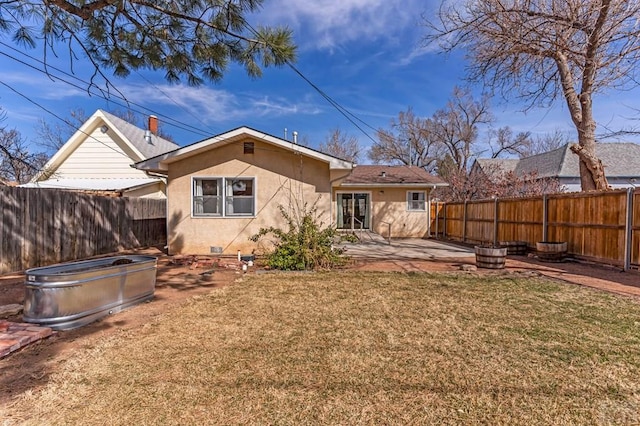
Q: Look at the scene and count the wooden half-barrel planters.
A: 3